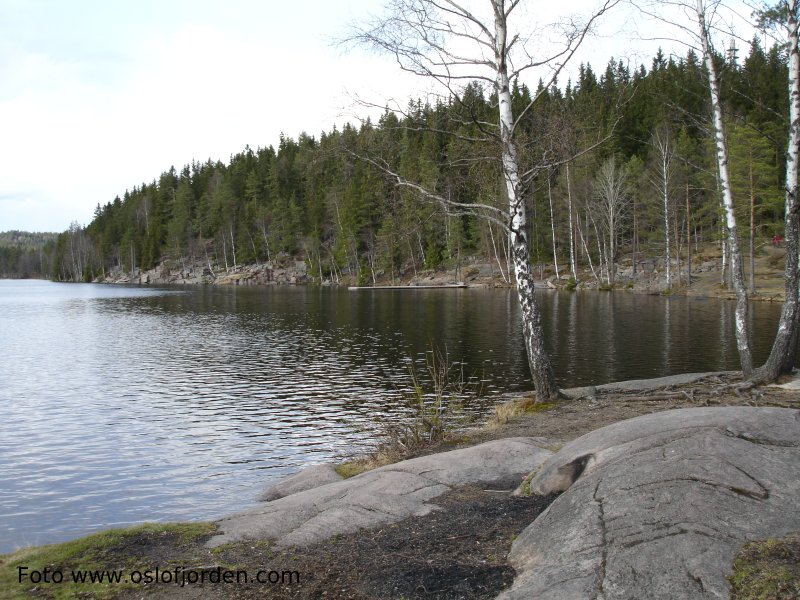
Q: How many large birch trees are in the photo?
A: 3